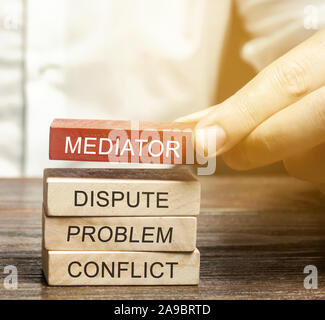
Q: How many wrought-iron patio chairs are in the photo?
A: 0